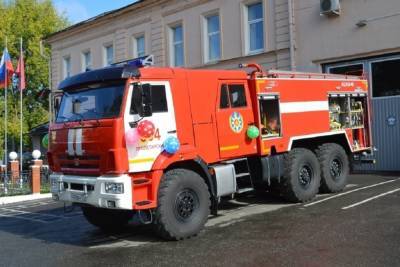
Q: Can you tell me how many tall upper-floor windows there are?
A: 7